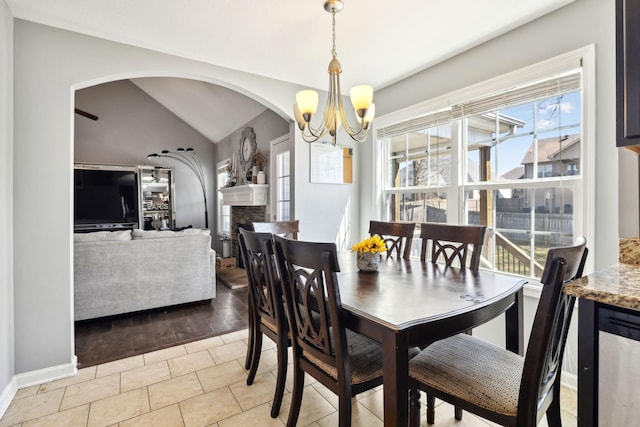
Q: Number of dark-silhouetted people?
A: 0